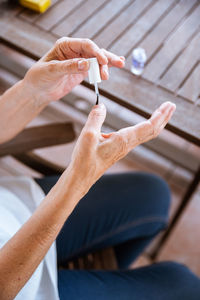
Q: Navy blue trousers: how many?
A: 1